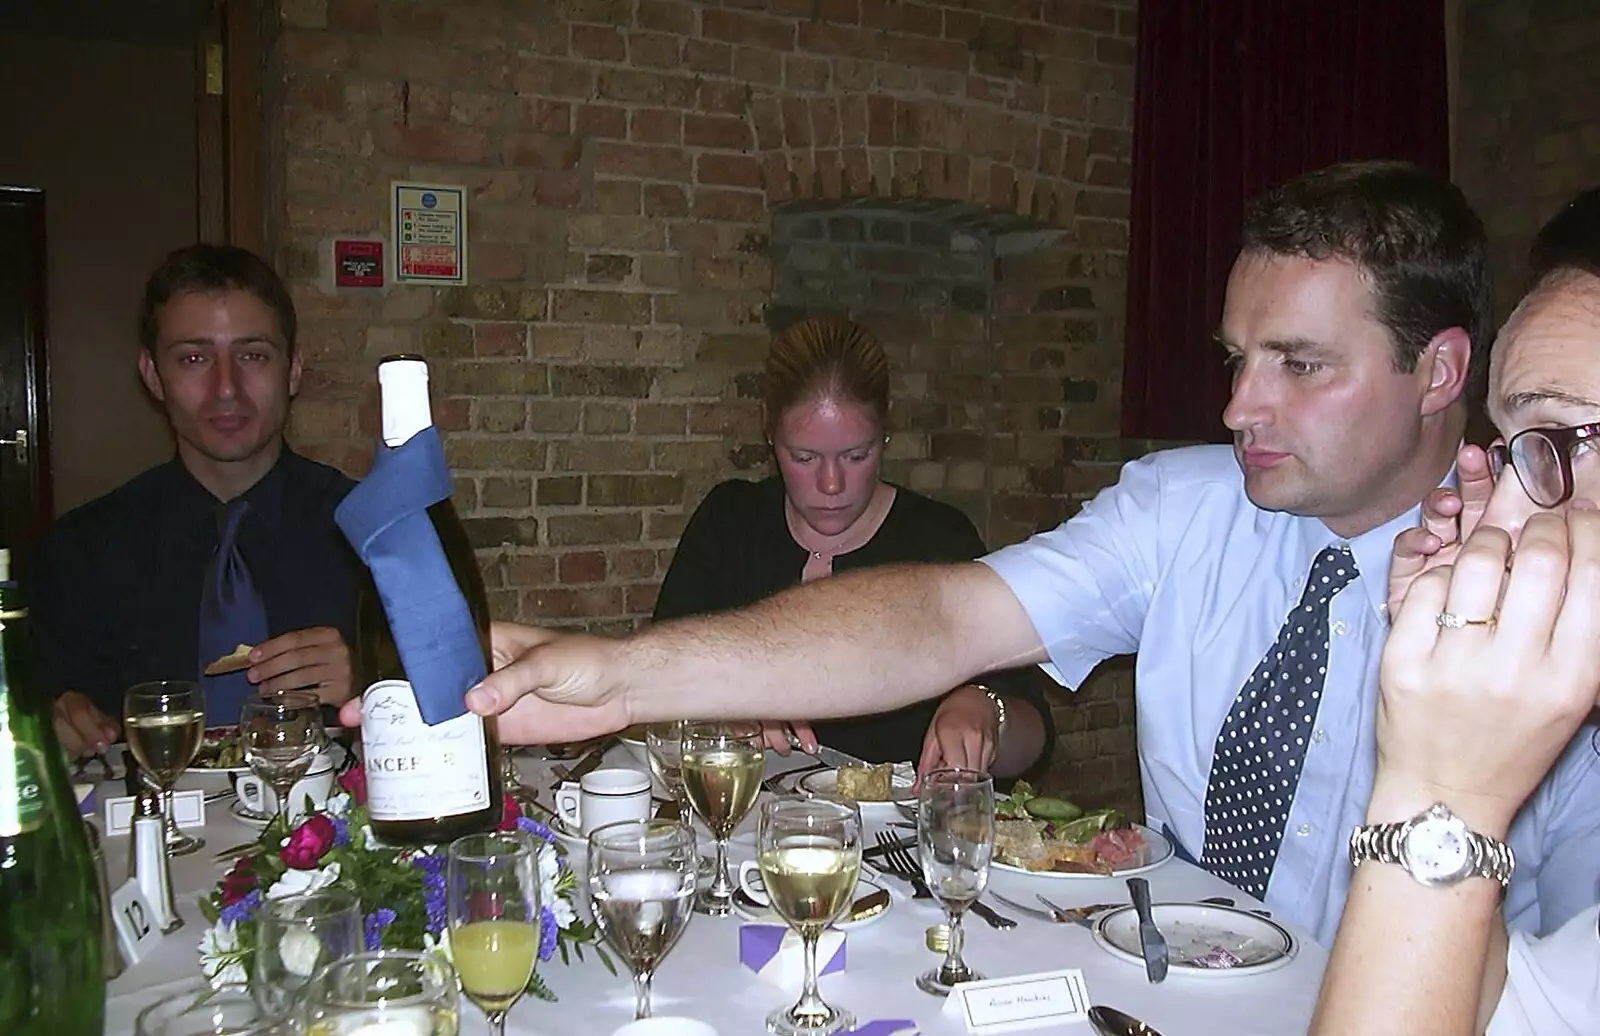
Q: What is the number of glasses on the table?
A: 11